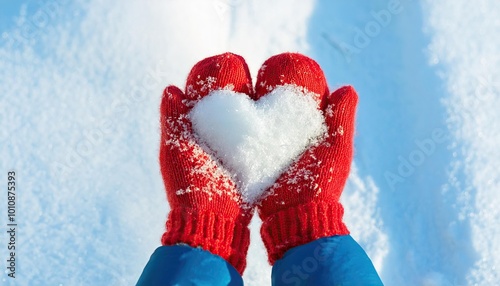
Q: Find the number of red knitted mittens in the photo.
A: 2